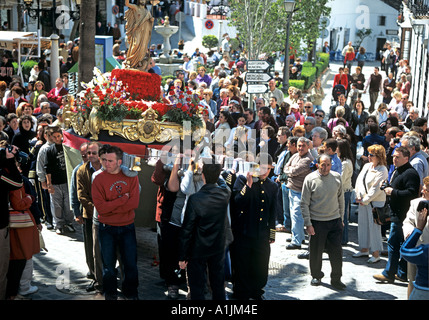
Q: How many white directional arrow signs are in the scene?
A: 3